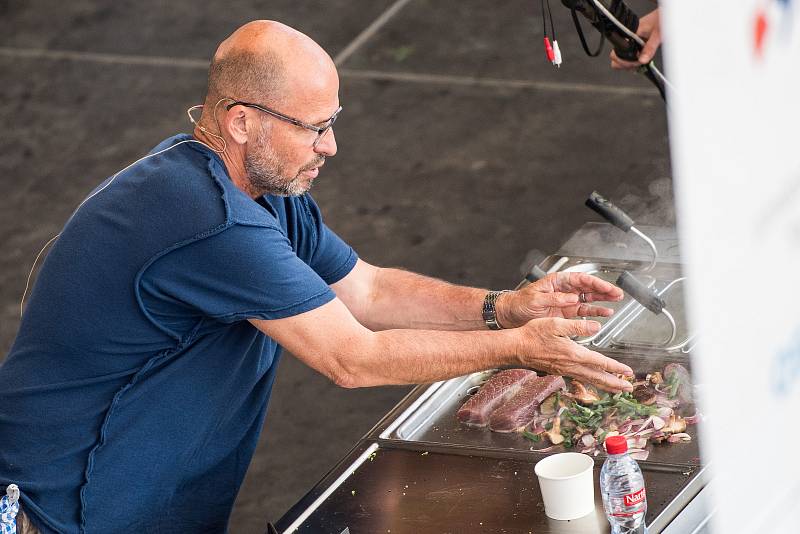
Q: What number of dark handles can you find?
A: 3